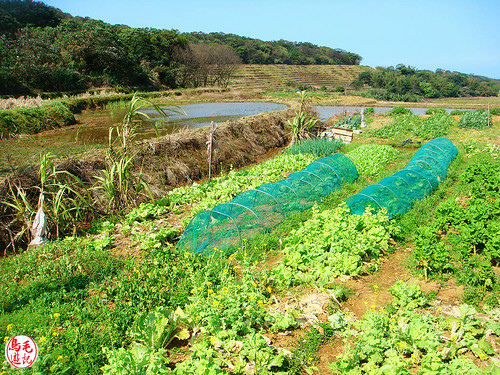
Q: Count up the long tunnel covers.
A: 2